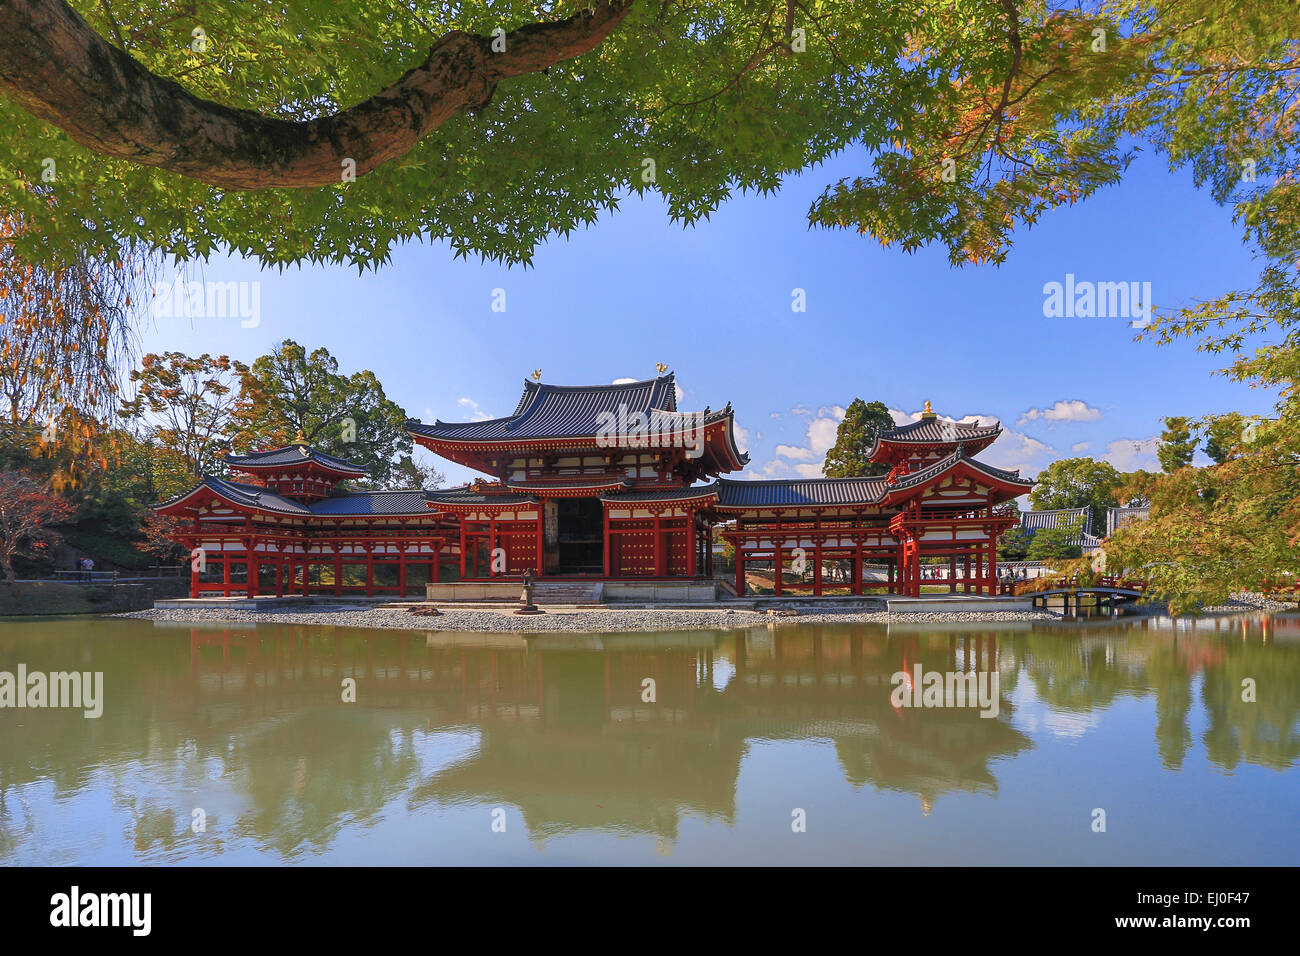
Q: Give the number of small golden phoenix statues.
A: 2